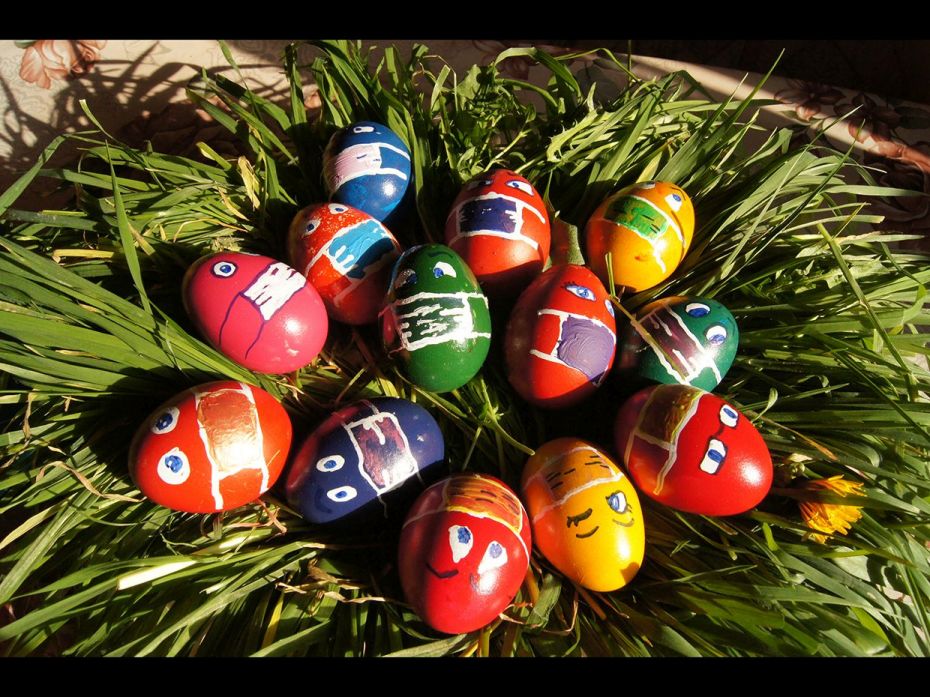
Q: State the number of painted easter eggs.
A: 13